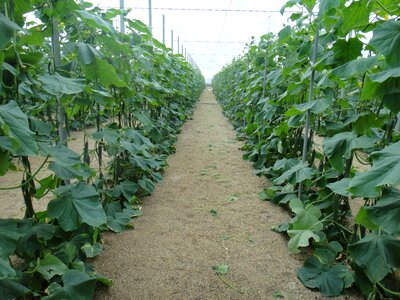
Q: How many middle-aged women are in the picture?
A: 0